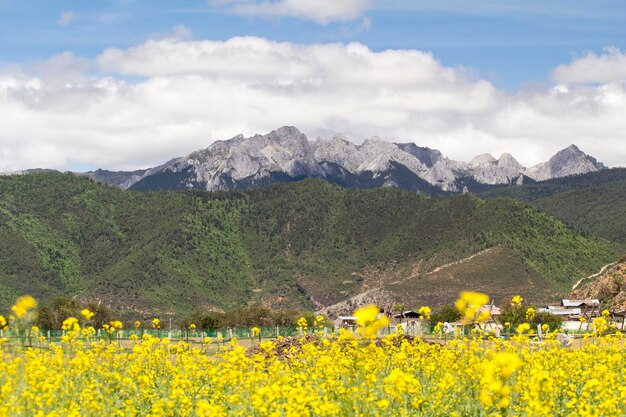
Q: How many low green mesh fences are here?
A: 1